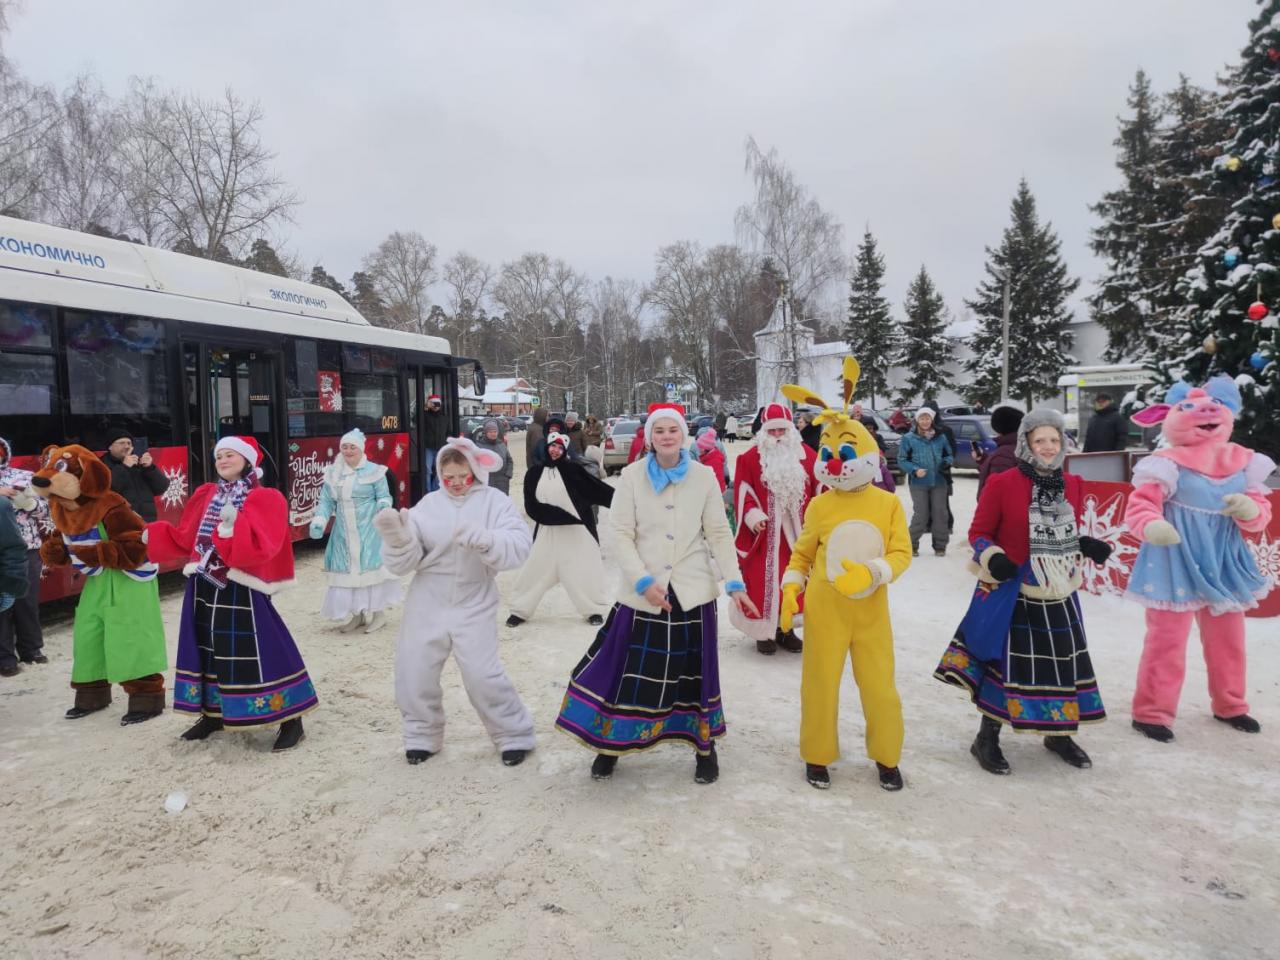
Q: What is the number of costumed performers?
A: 10